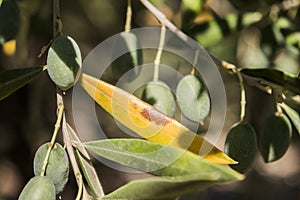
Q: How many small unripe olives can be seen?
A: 8